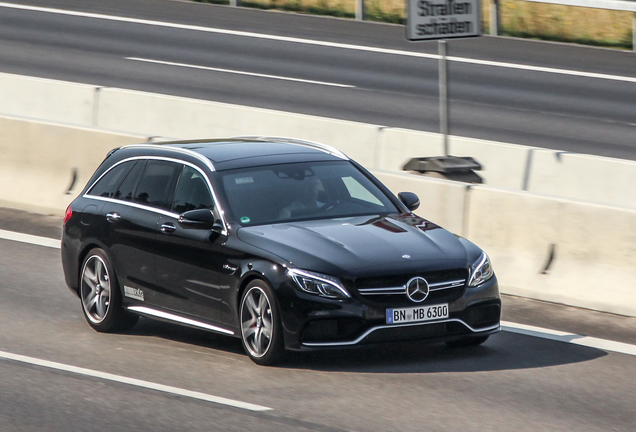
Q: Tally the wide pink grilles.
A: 0